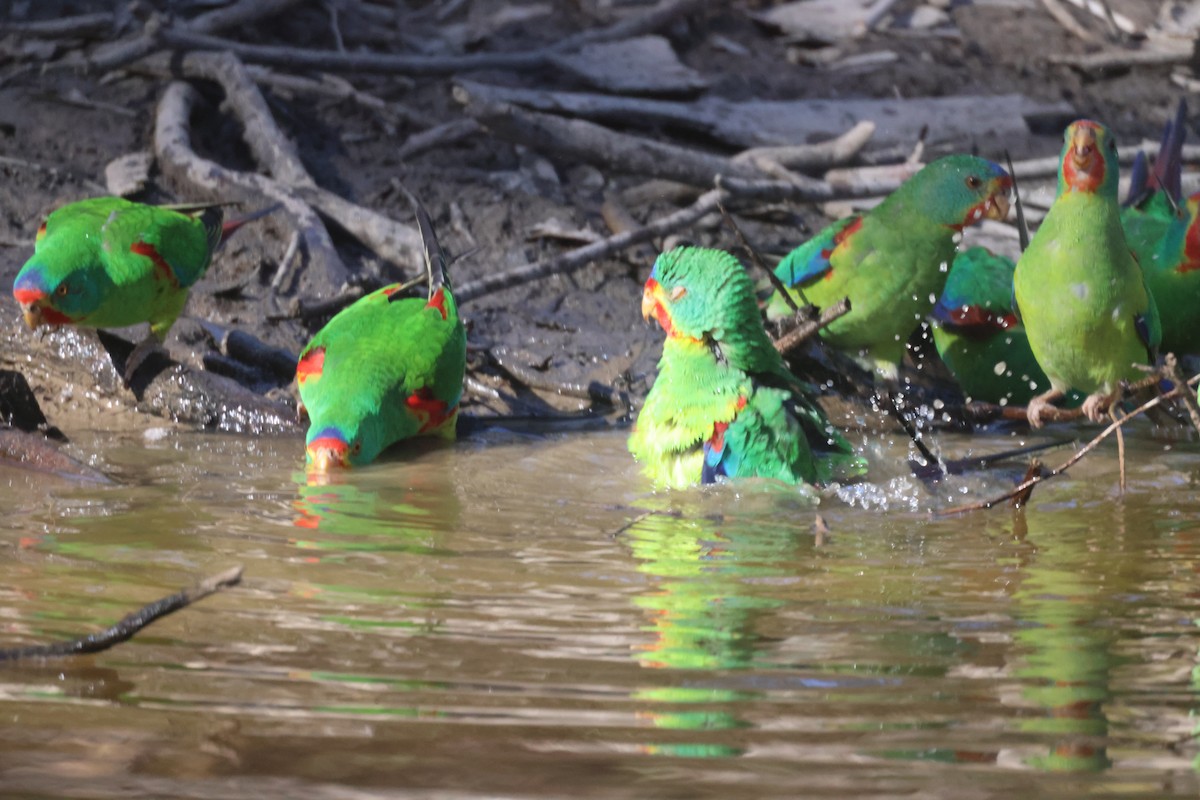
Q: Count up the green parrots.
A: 7